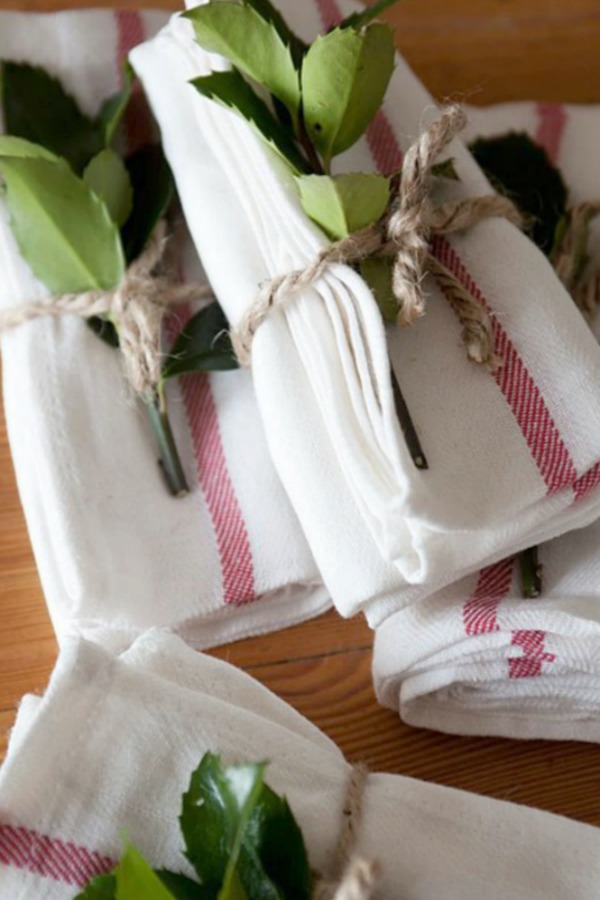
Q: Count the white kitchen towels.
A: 4